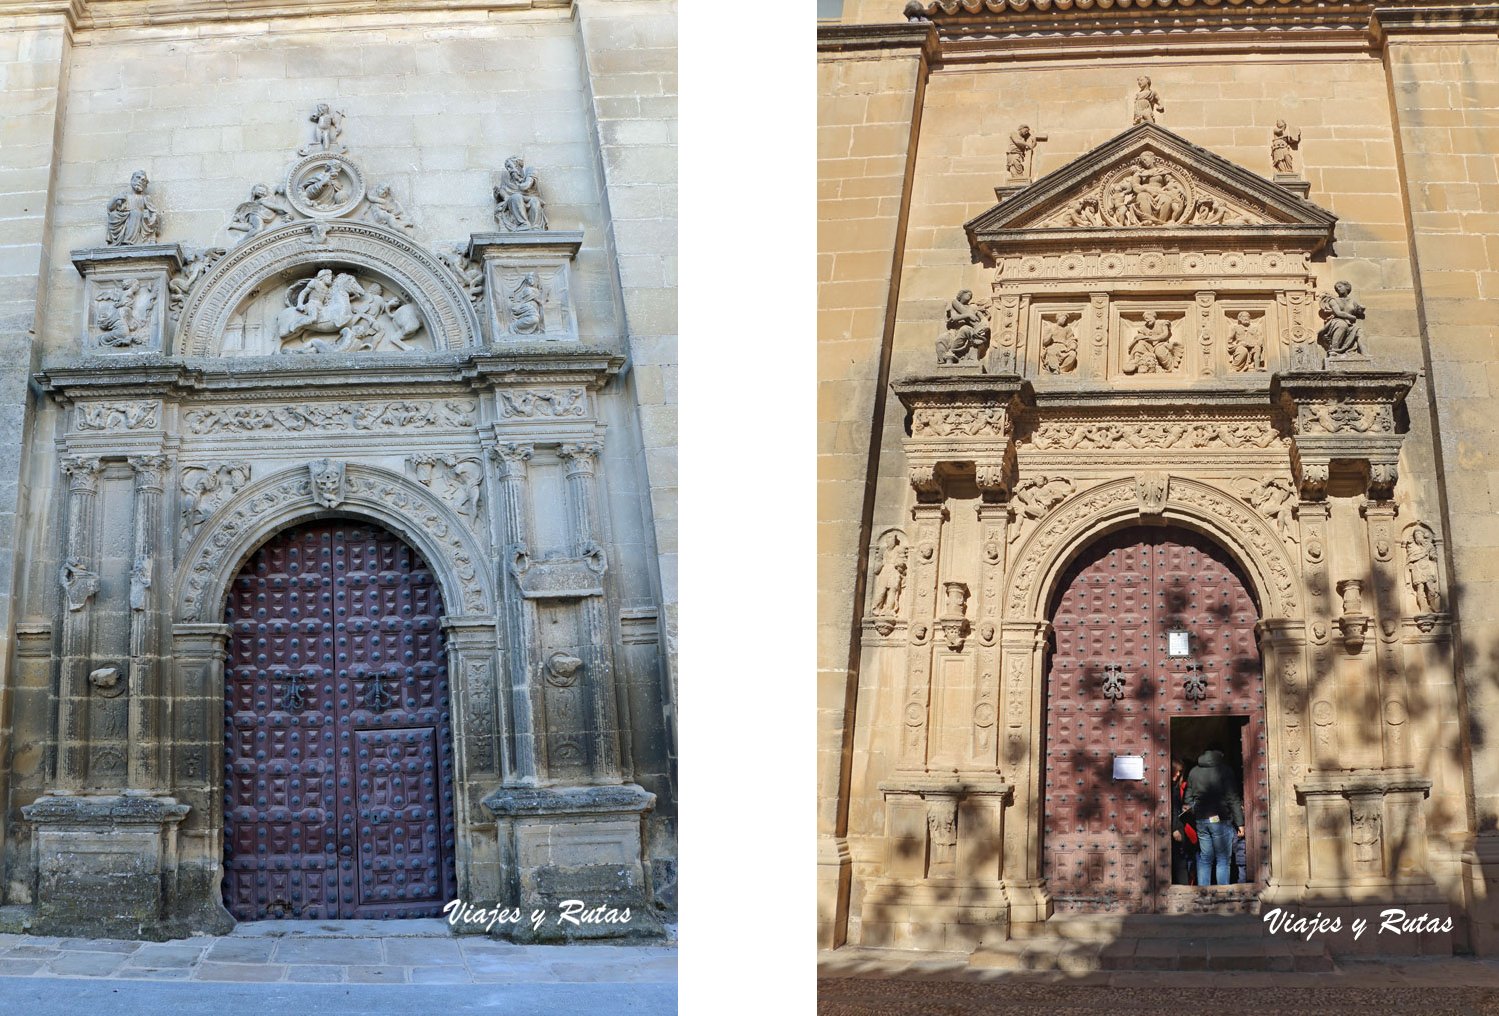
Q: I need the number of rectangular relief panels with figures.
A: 5